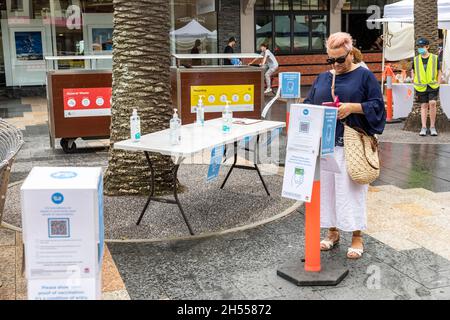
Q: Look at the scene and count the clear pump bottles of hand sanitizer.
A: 4